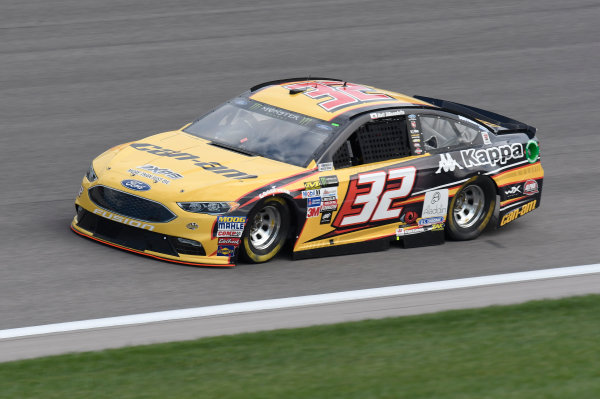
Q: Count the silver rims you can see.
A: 2